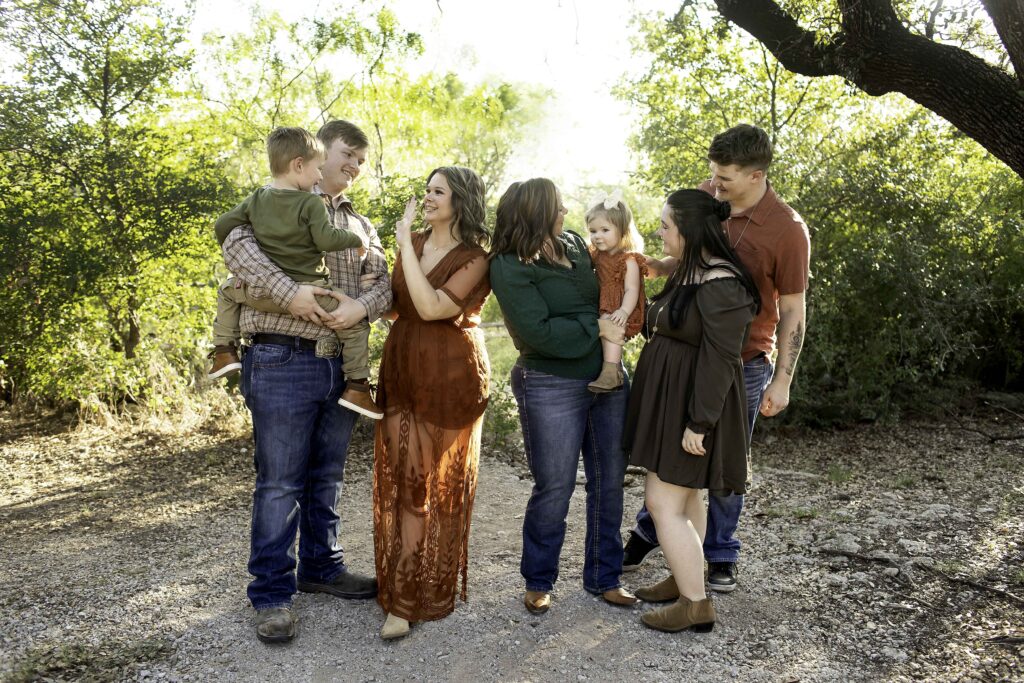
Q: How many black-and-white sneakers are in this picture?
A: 2